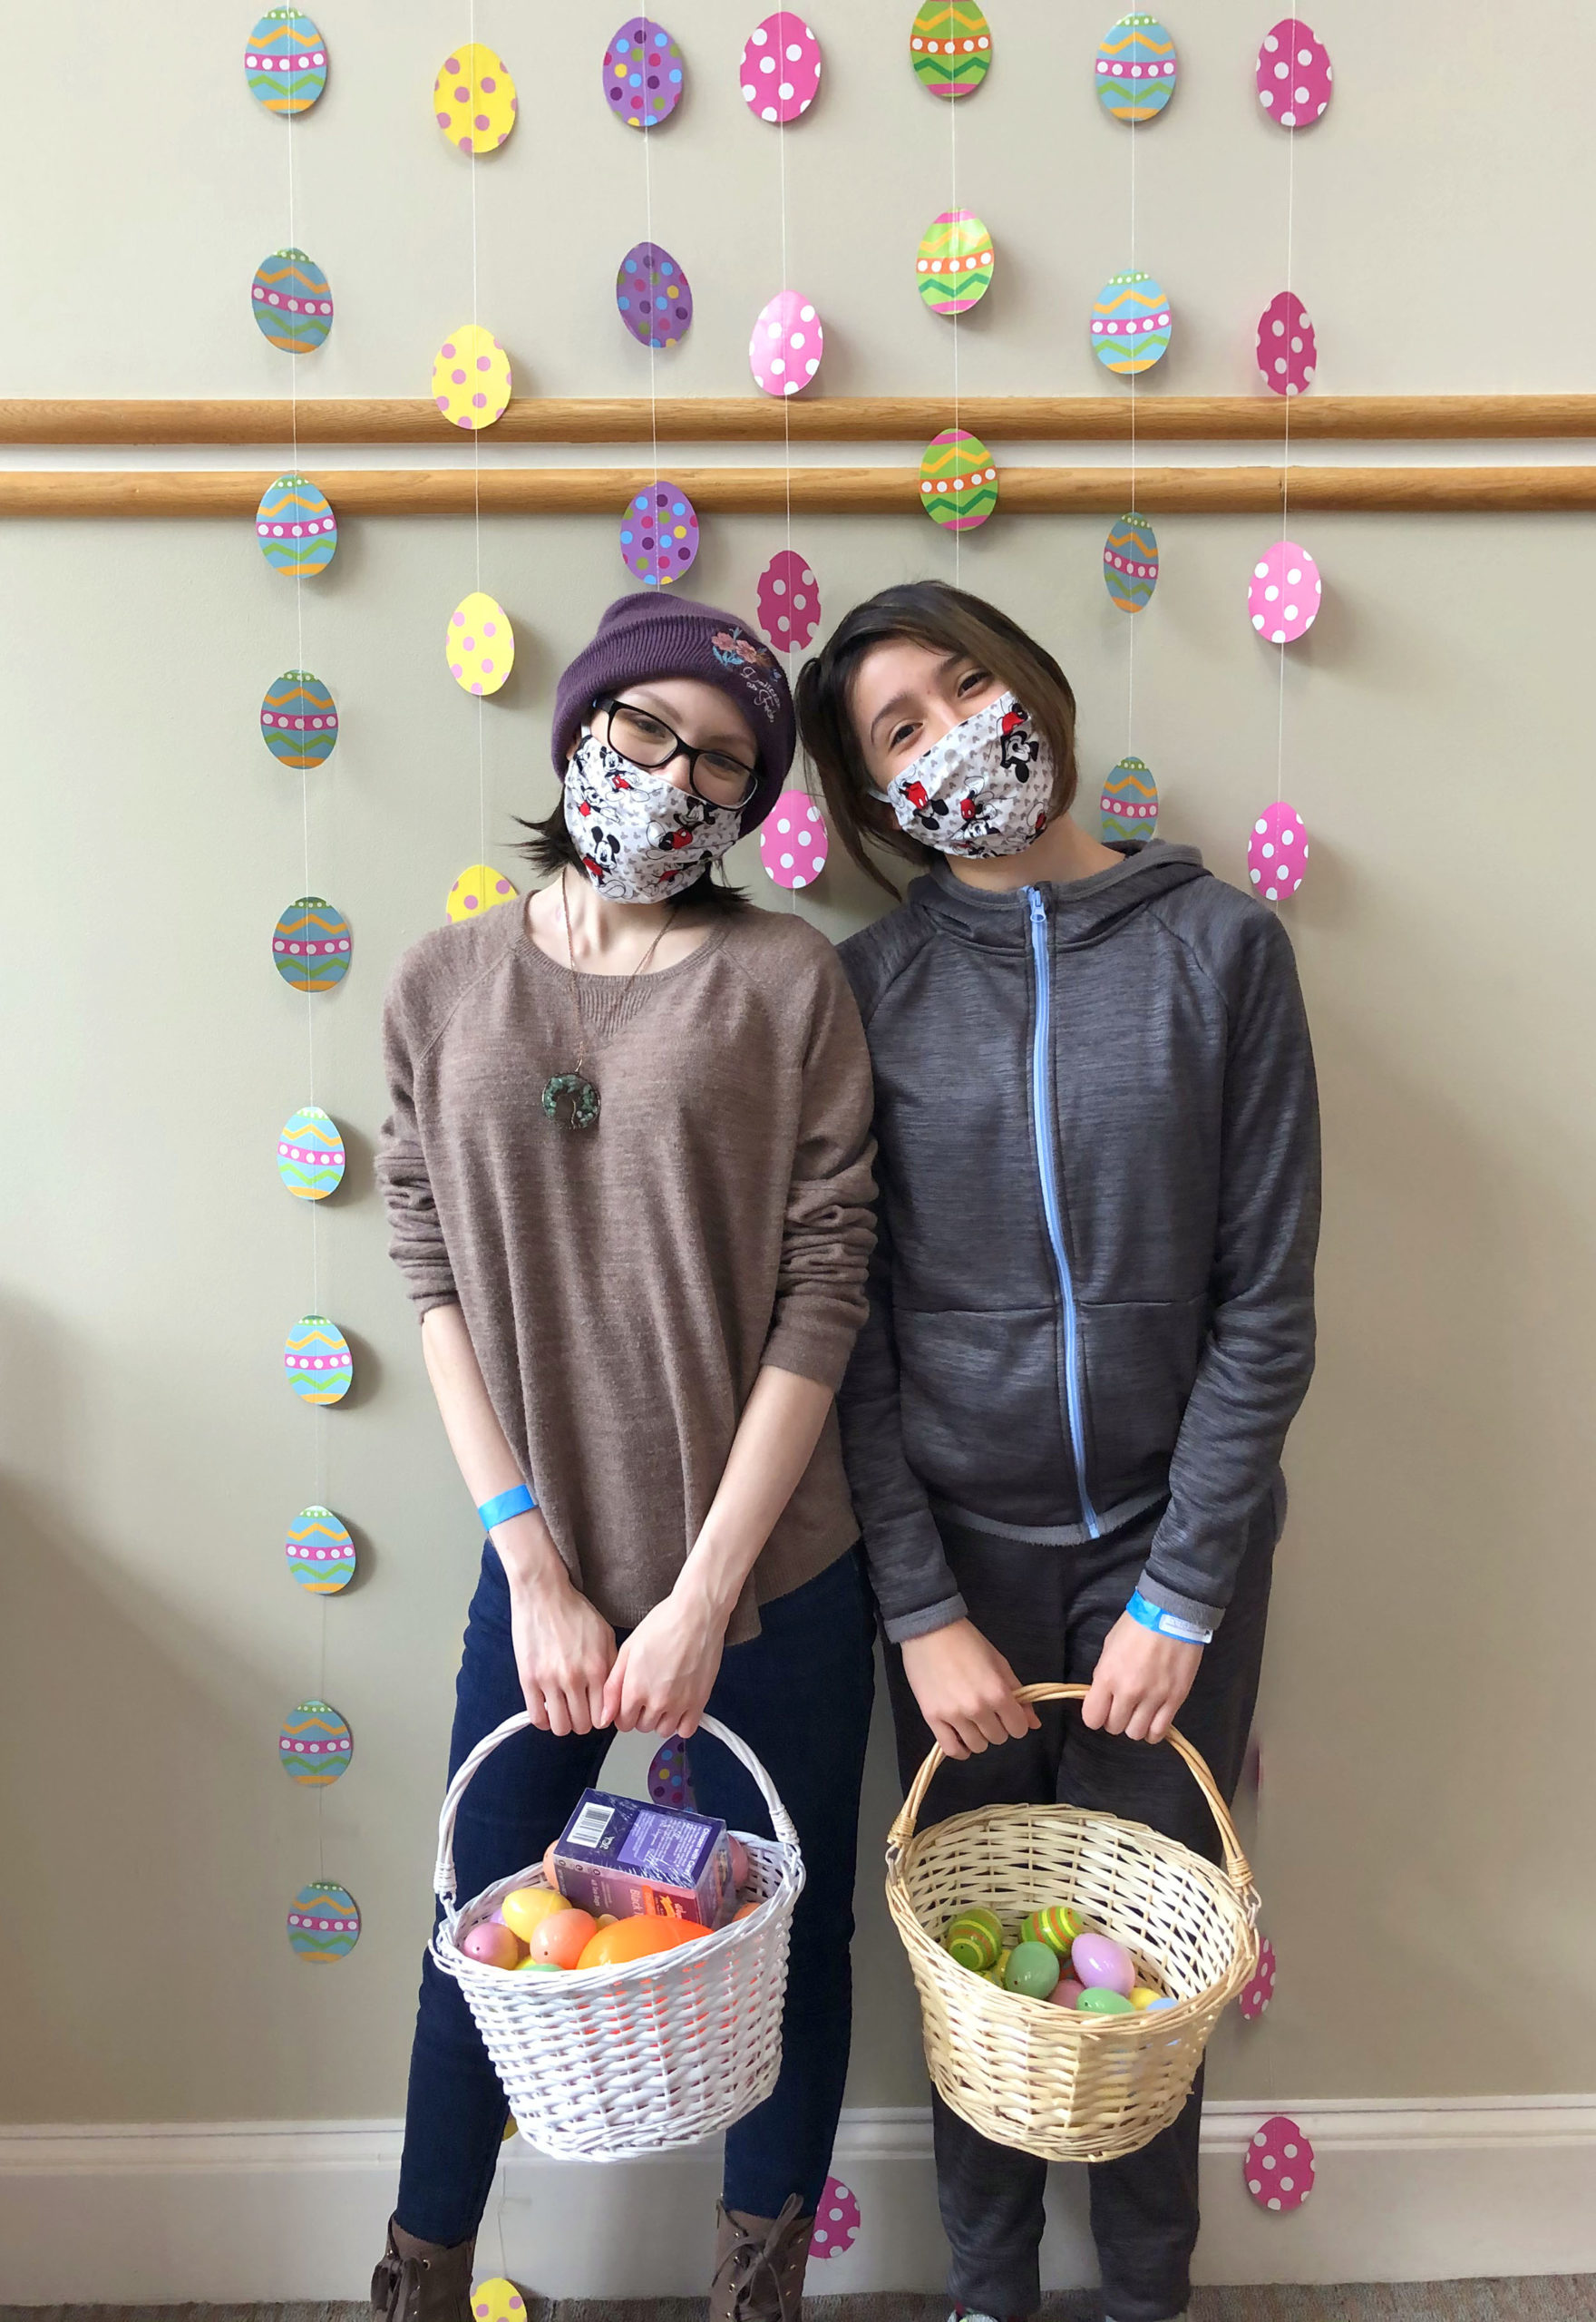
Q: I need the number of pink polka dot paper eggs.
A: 11